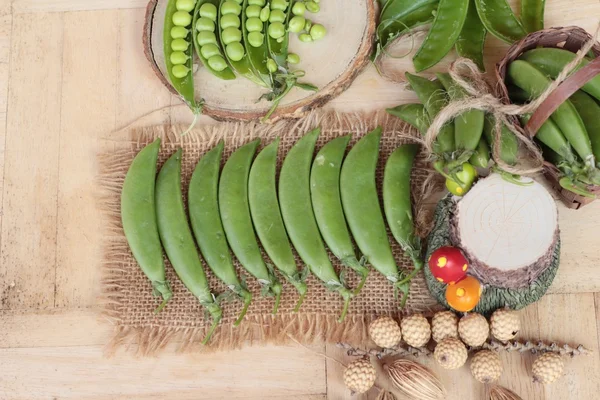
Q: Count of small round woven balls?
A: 9